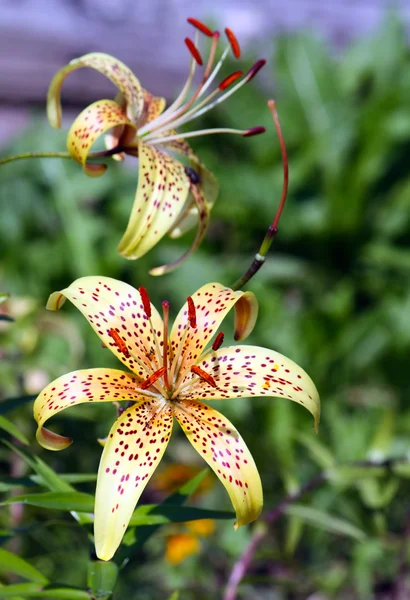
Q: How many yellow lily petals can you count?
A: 12